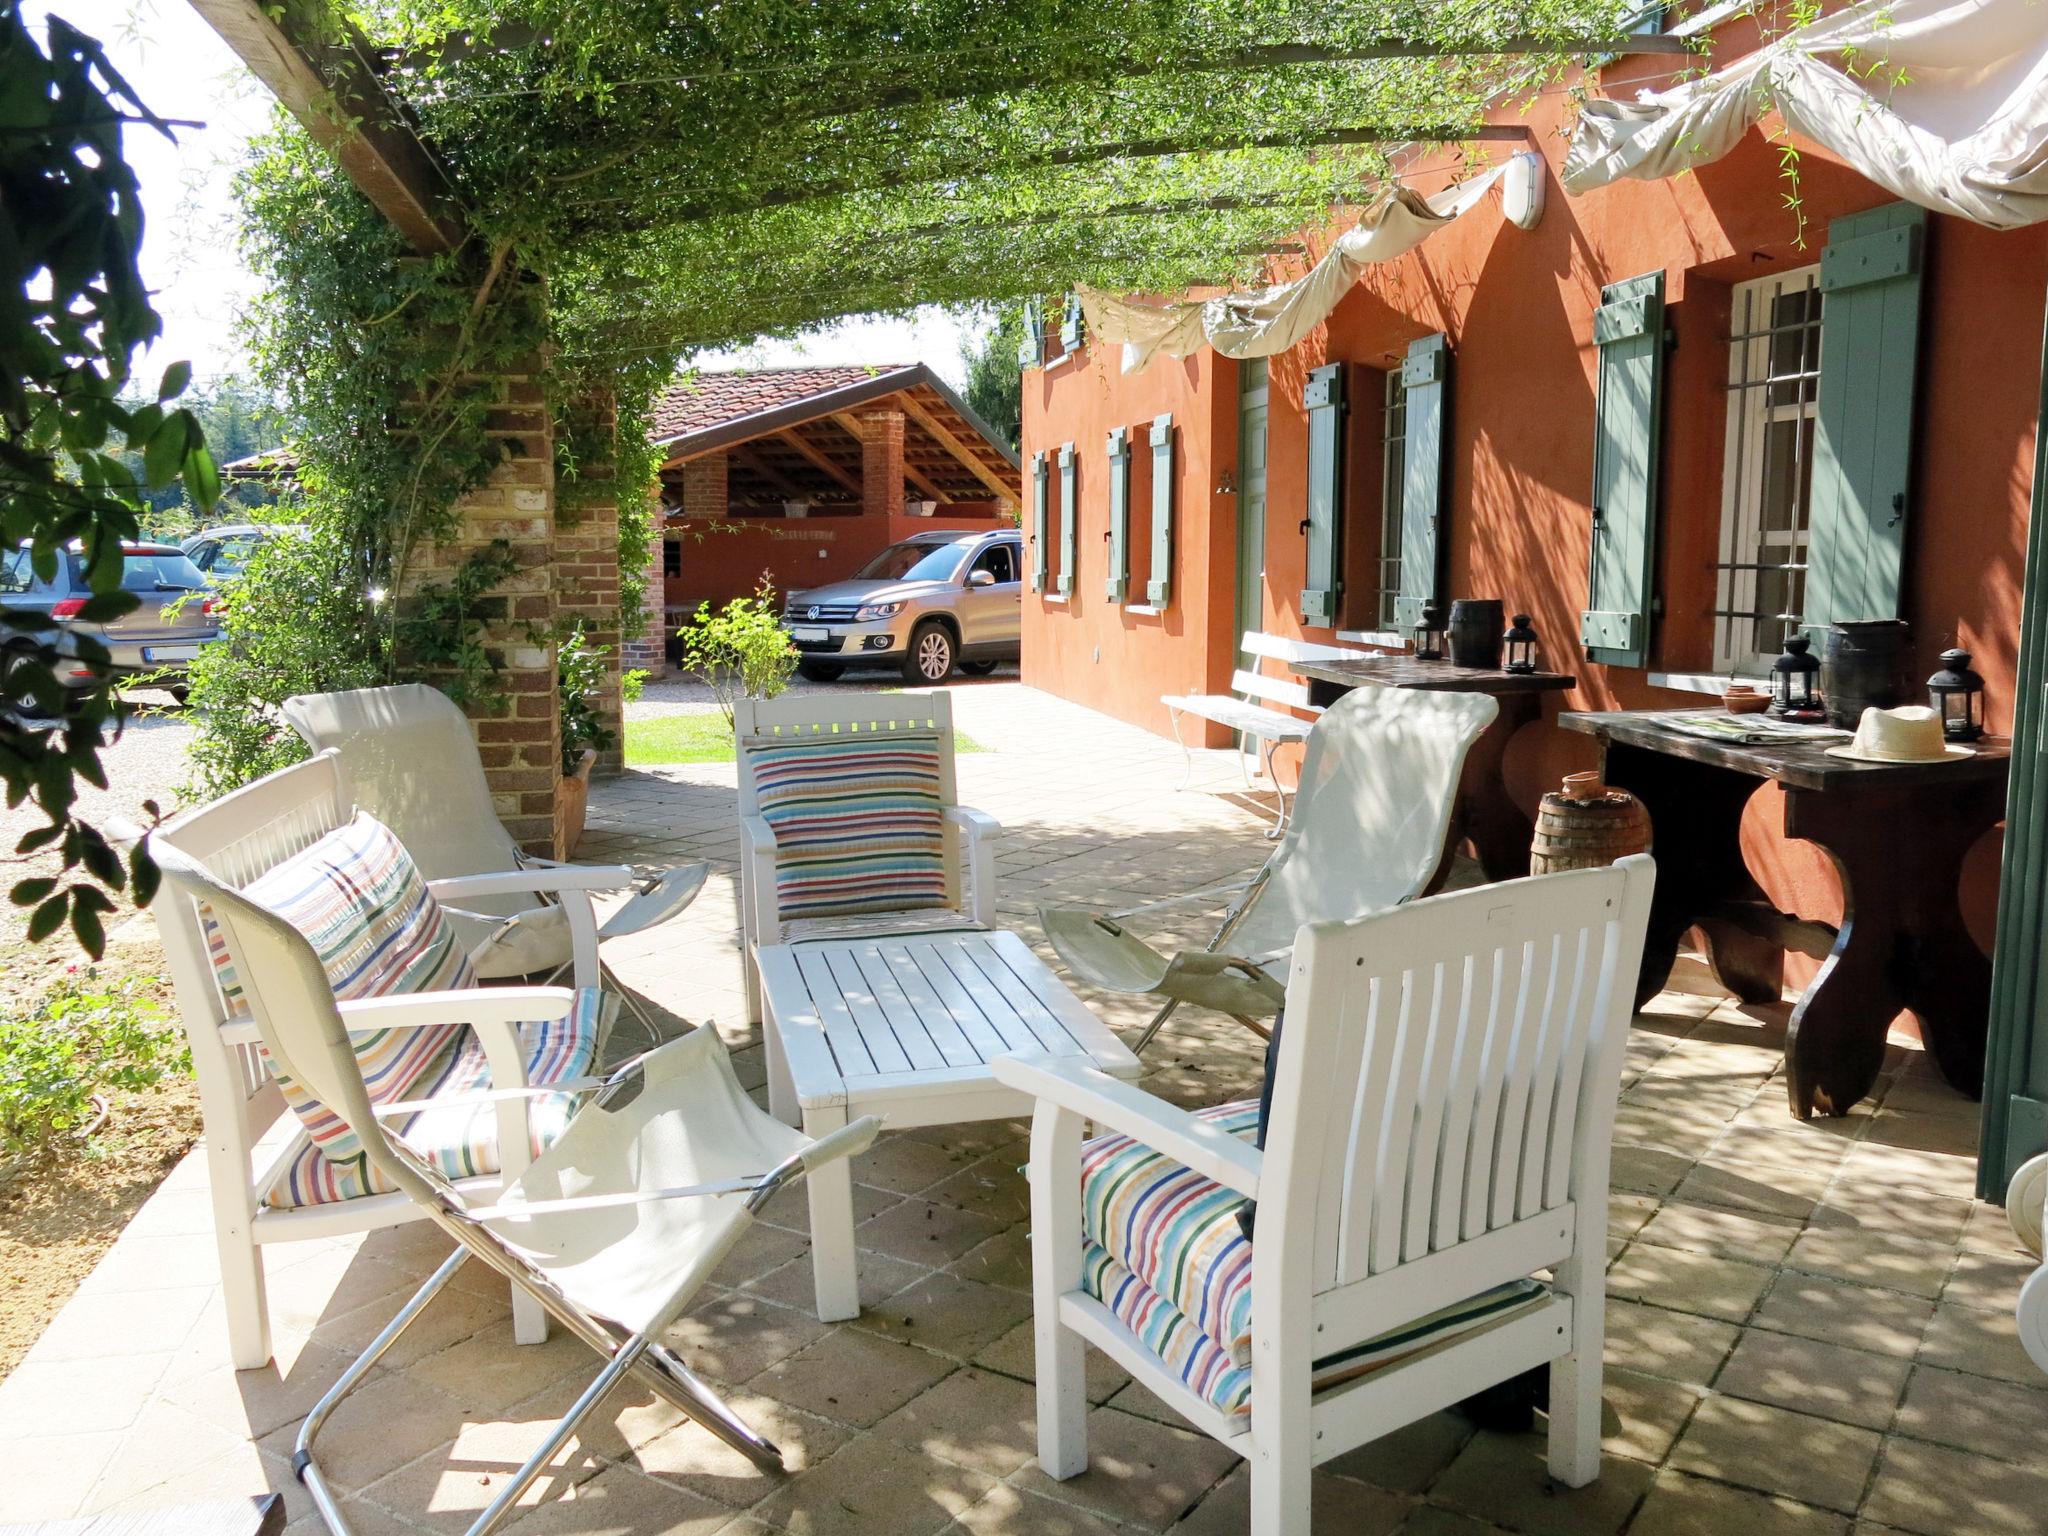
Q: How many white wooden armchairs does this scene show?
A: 3